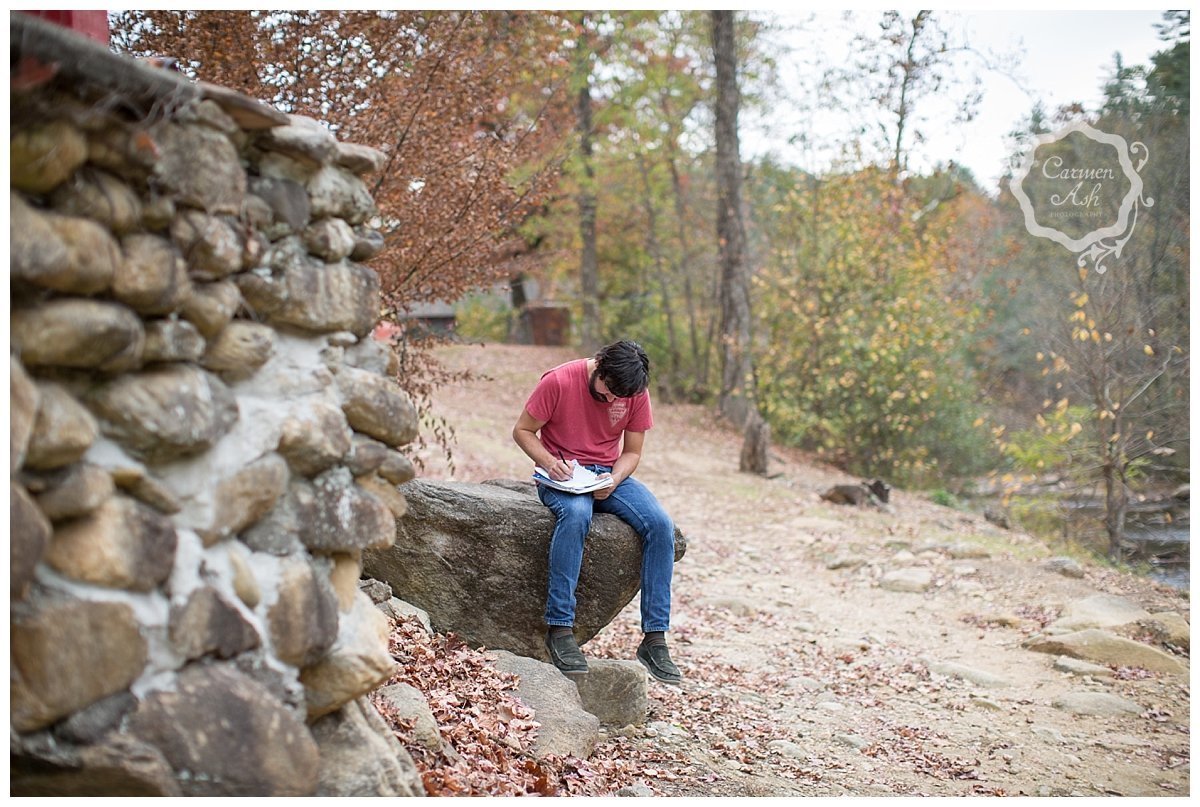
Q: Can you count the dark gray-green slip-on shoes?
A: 2